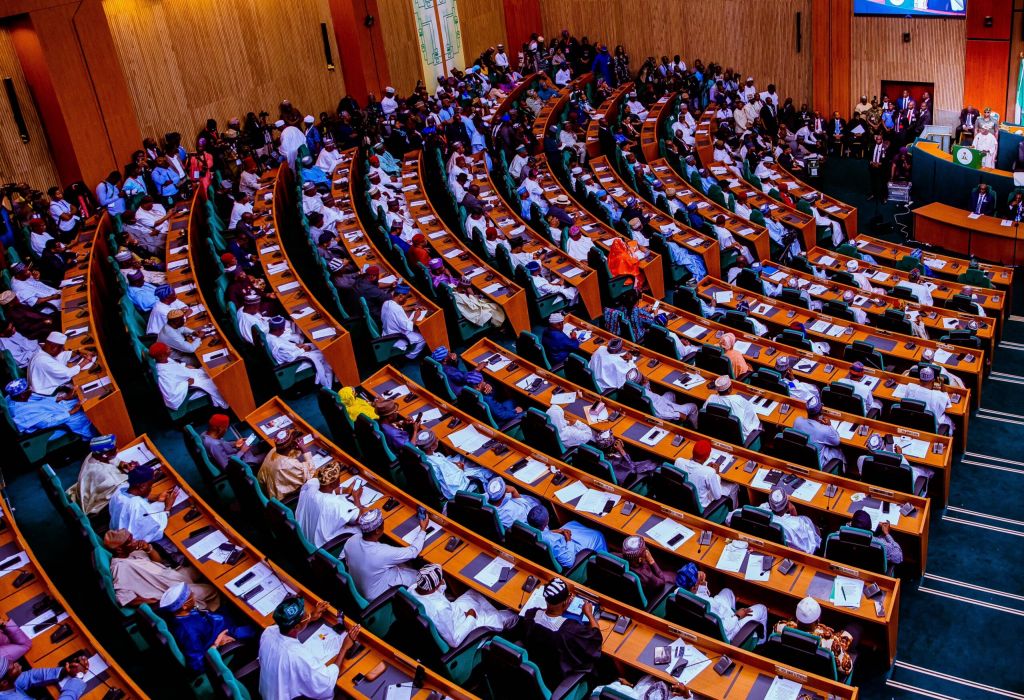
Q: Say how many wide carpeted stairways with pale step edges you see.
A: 1